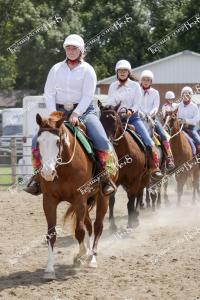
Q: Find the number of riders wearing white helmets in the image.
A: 5